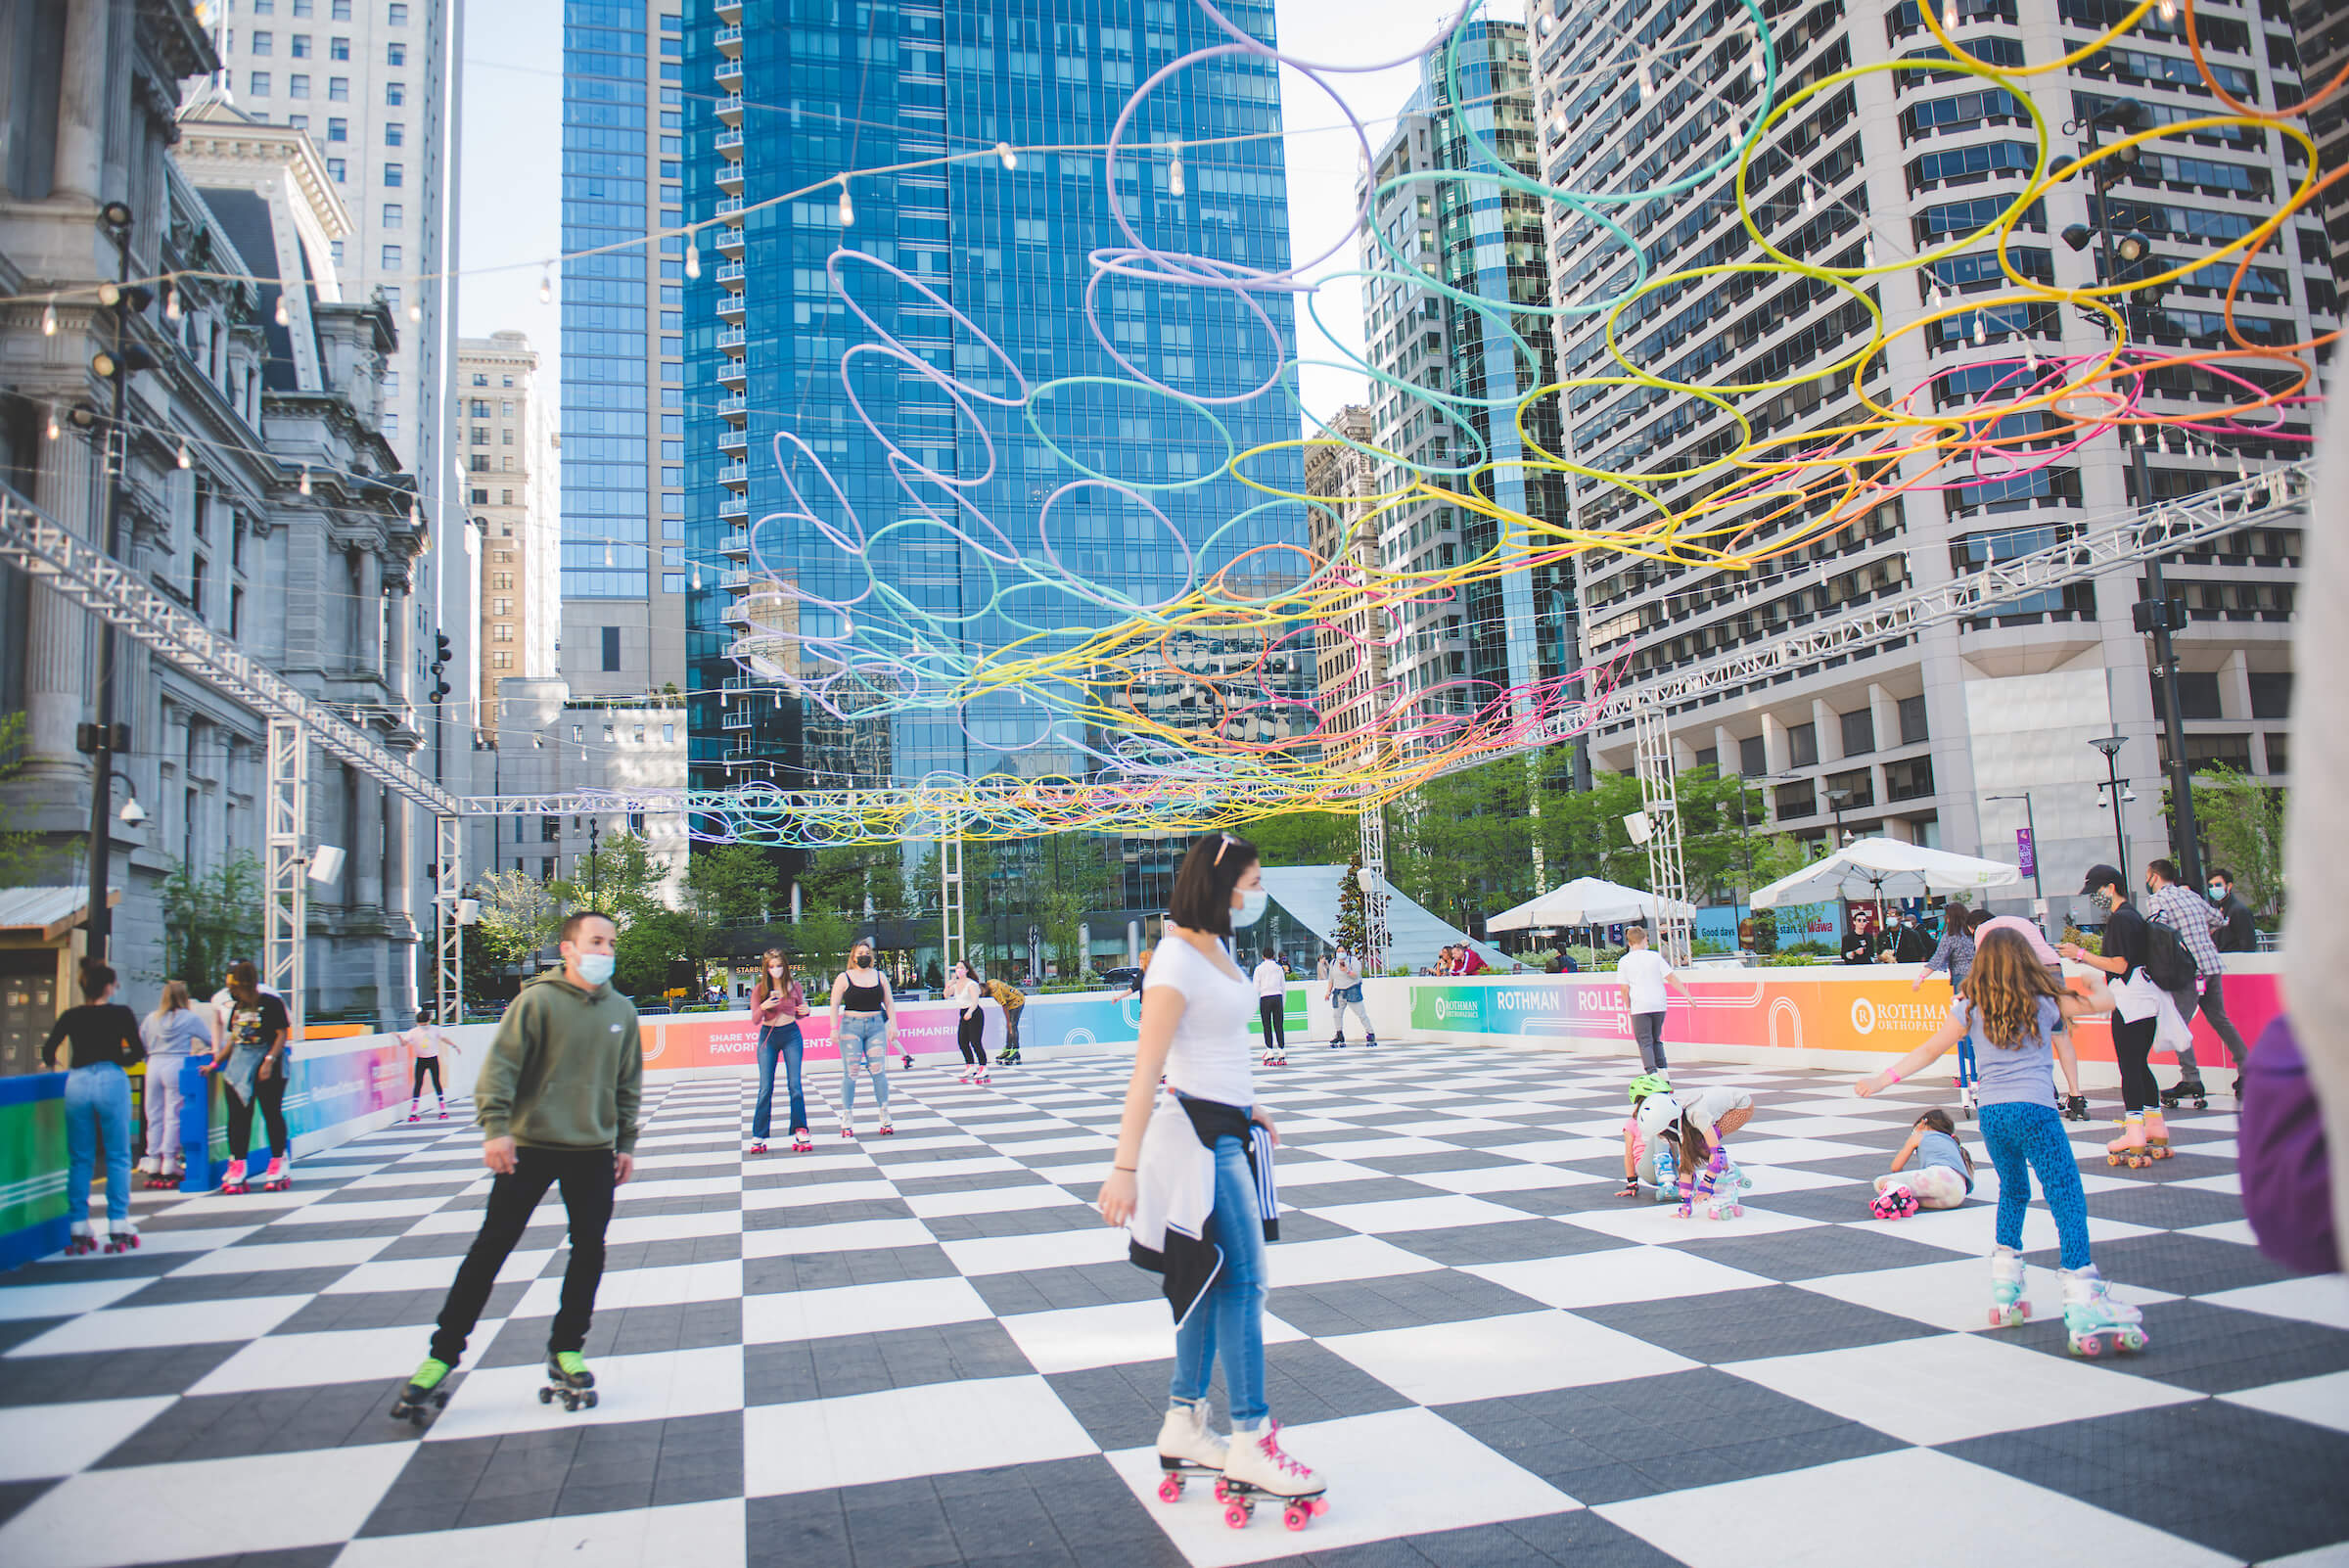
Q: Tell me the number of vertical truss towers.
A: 5